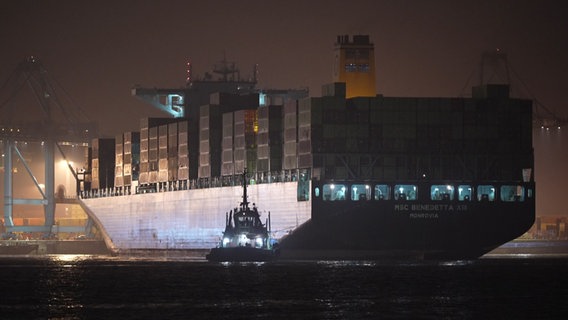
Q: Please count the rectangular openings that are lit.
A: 8